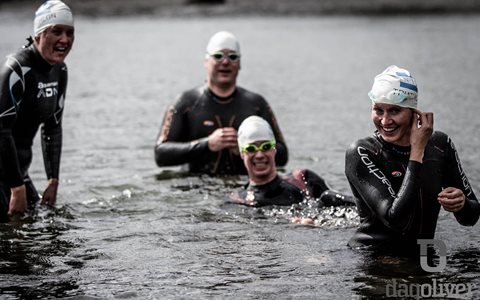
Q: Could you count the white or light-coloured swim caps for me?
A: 4